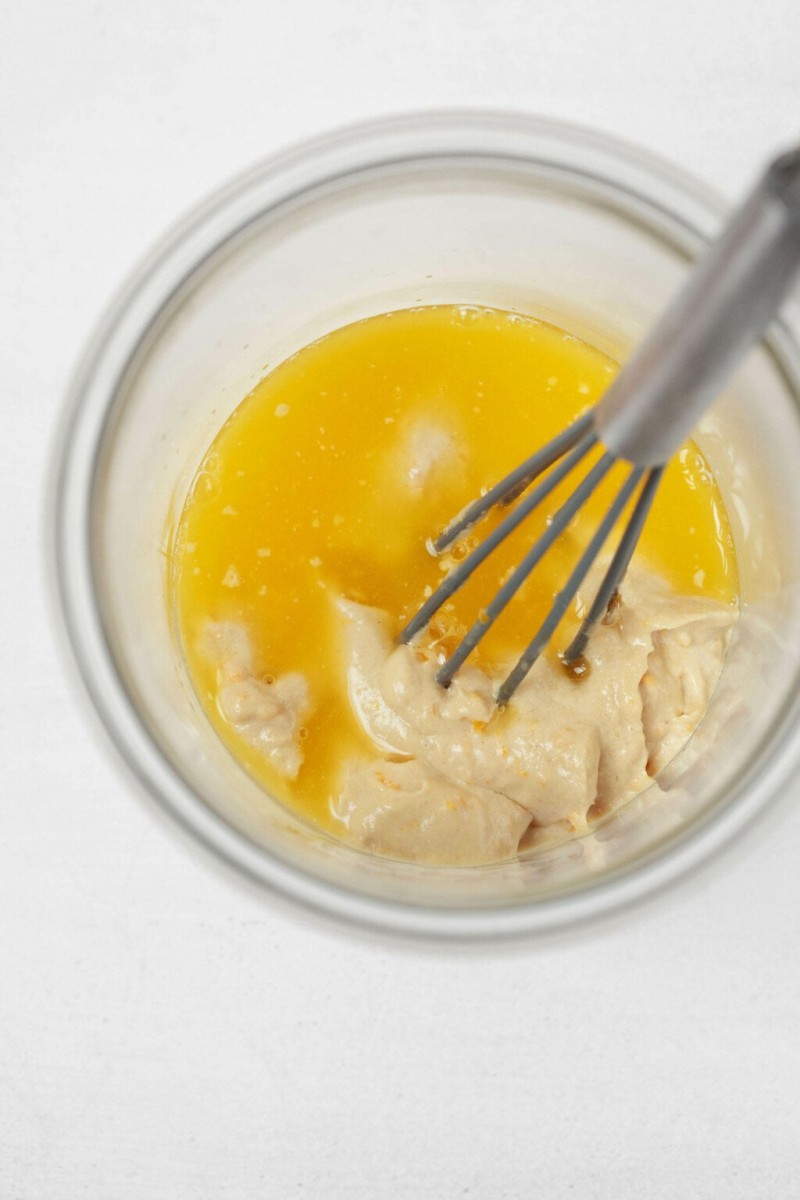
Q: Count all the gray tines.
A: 5